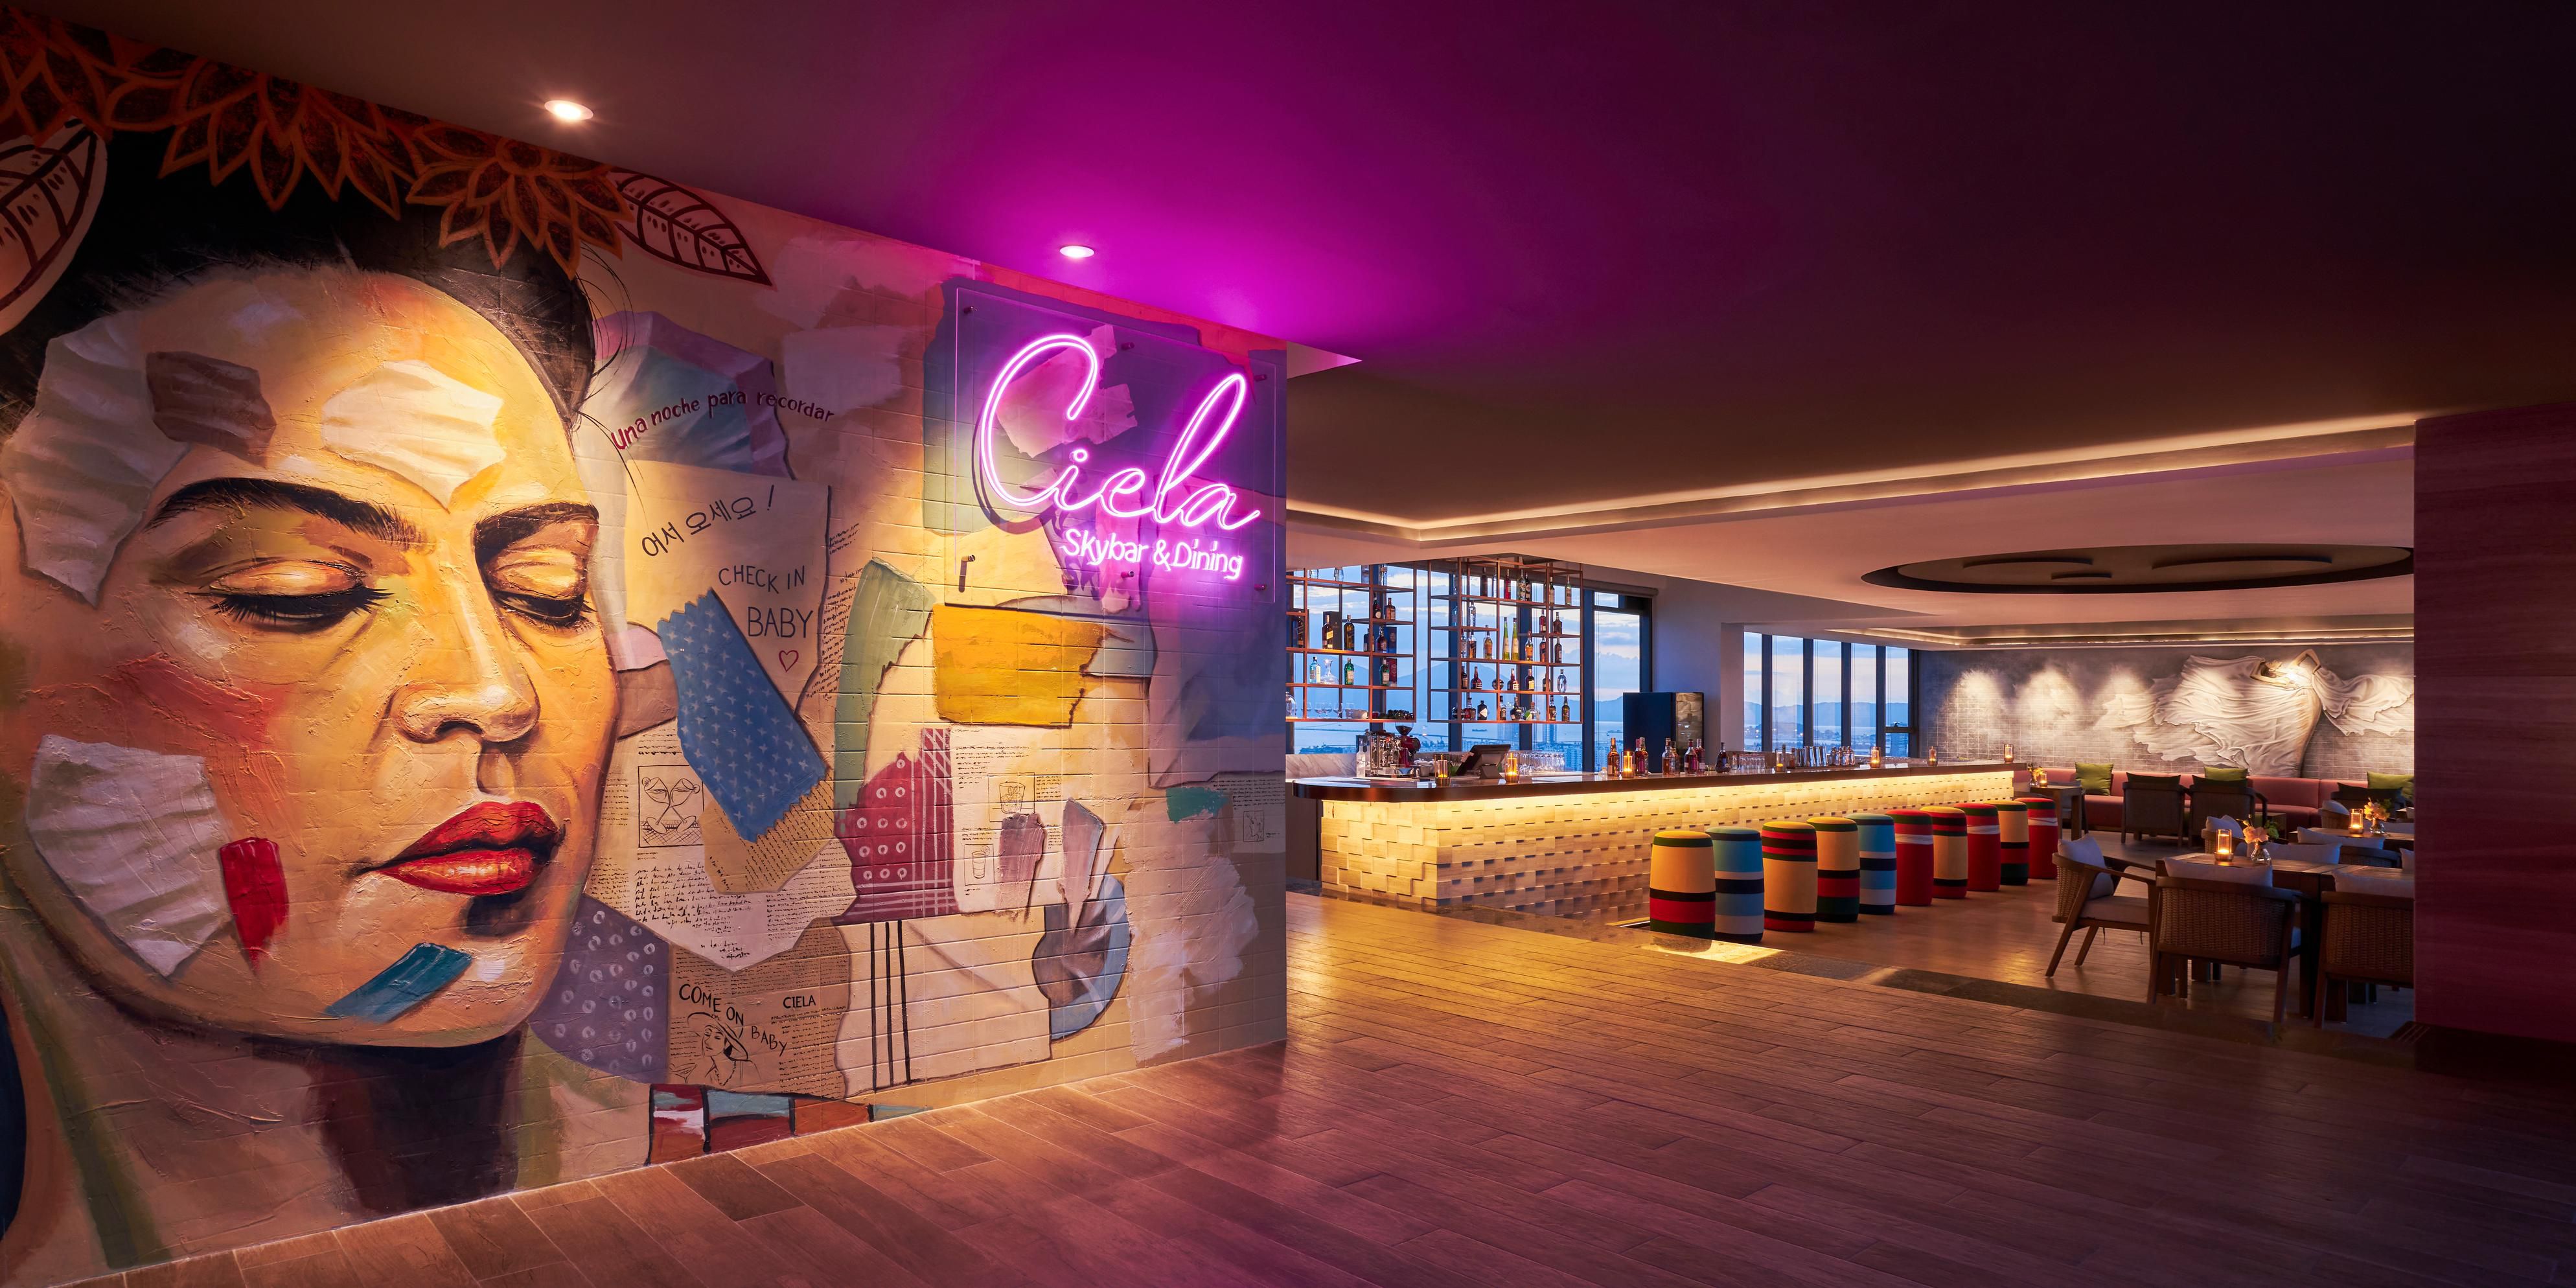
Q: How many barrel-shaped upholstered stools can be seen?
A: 10